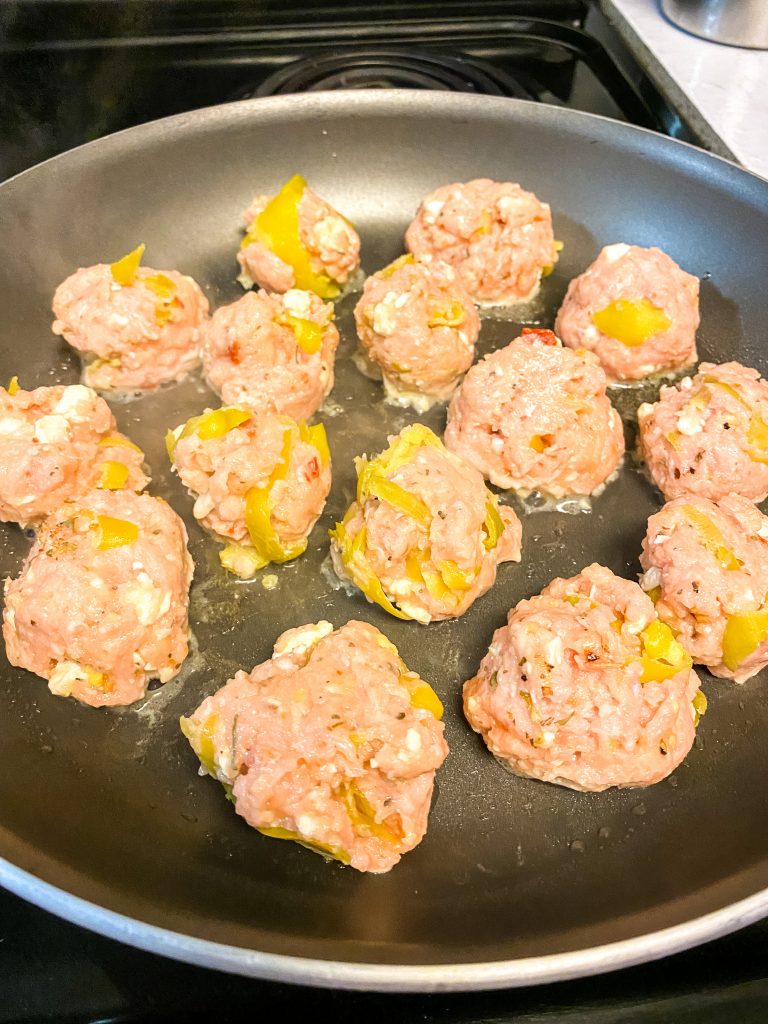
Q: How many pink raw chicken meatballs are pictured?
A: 15